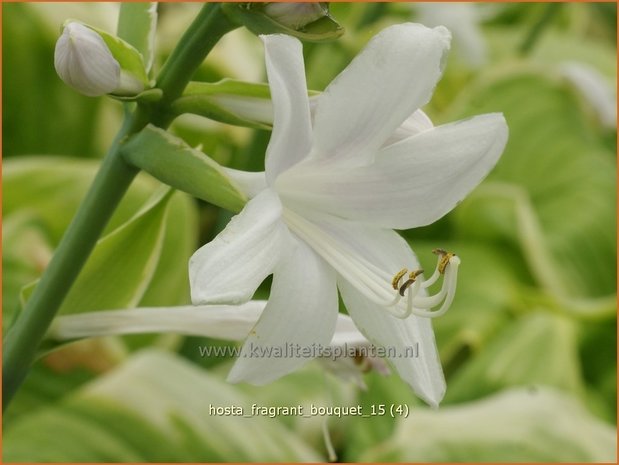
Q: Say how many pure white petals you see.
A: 6